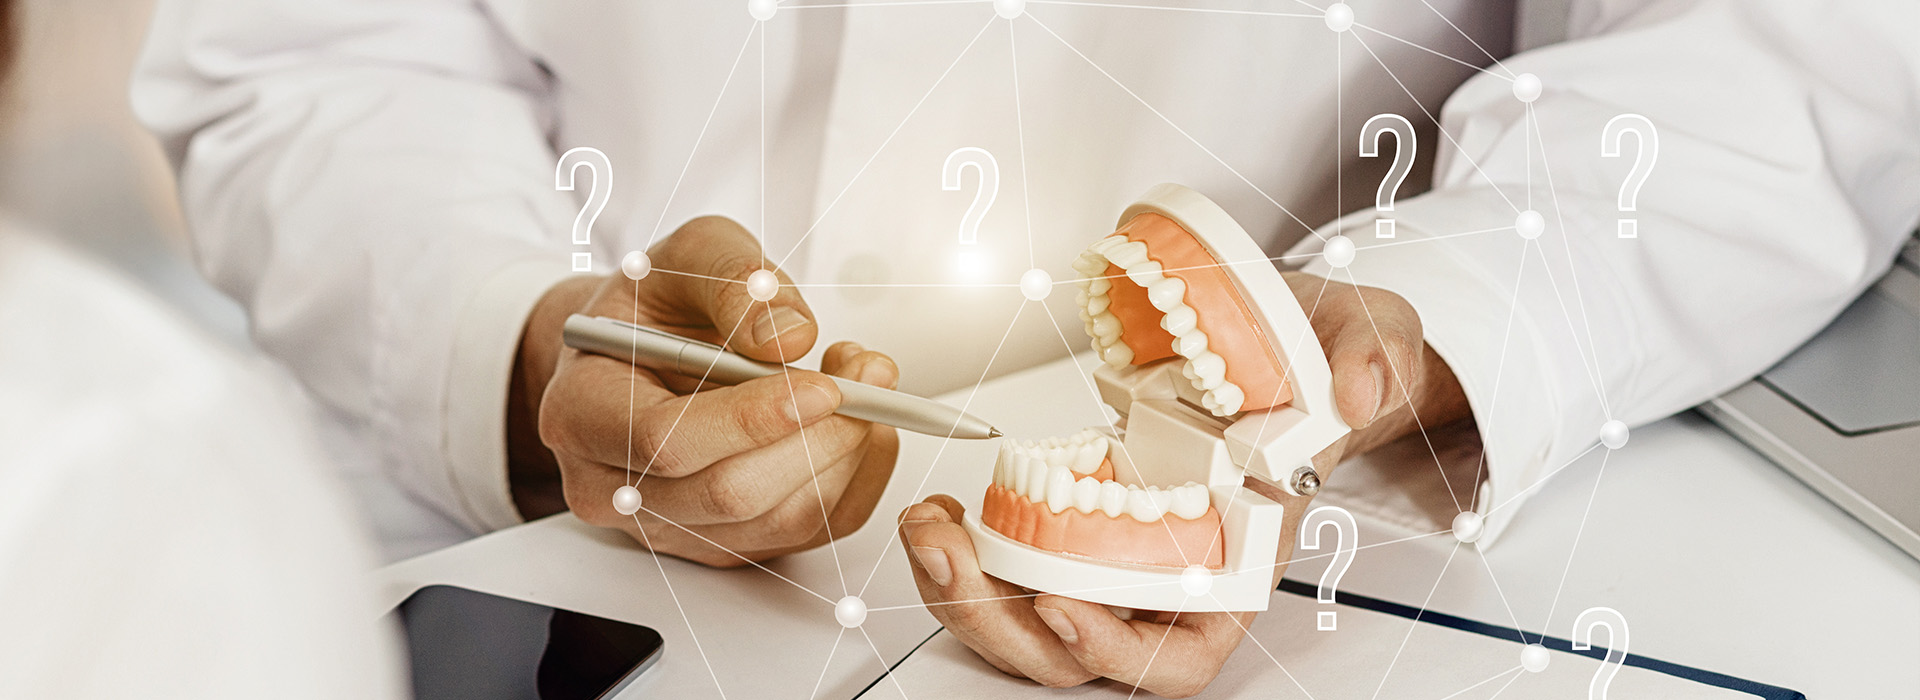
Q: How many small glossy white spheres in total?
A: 15